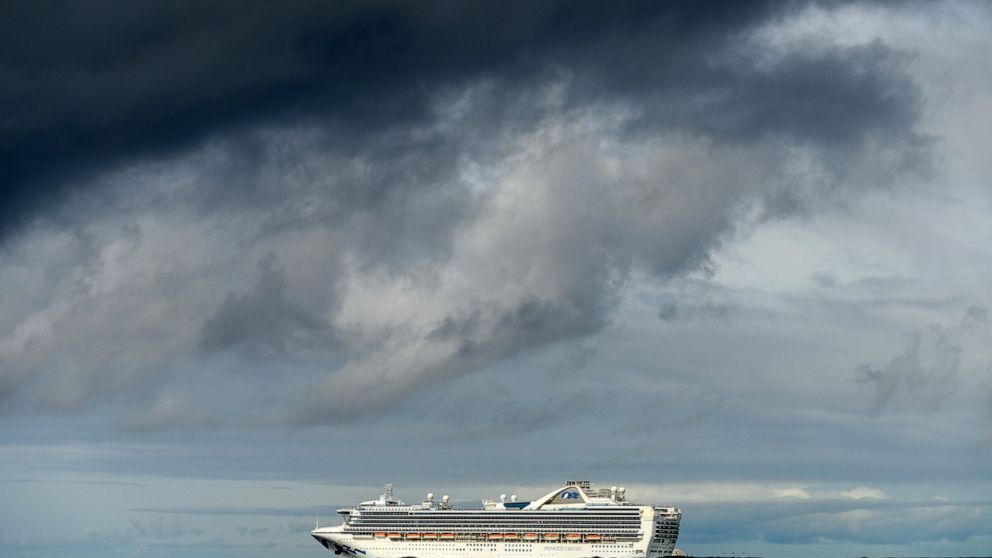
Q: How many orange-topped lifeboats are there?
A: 11